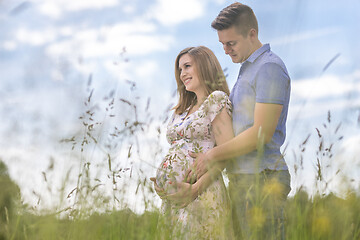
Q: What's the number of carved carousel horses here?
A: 0